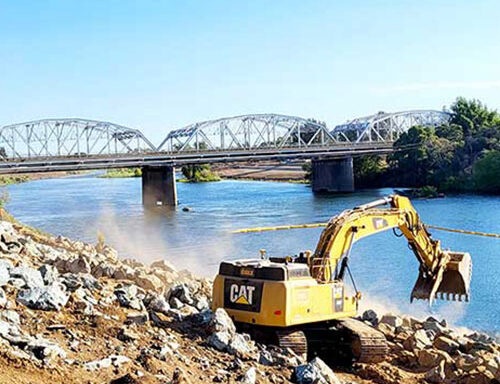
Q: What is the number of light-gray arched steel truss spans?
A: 3